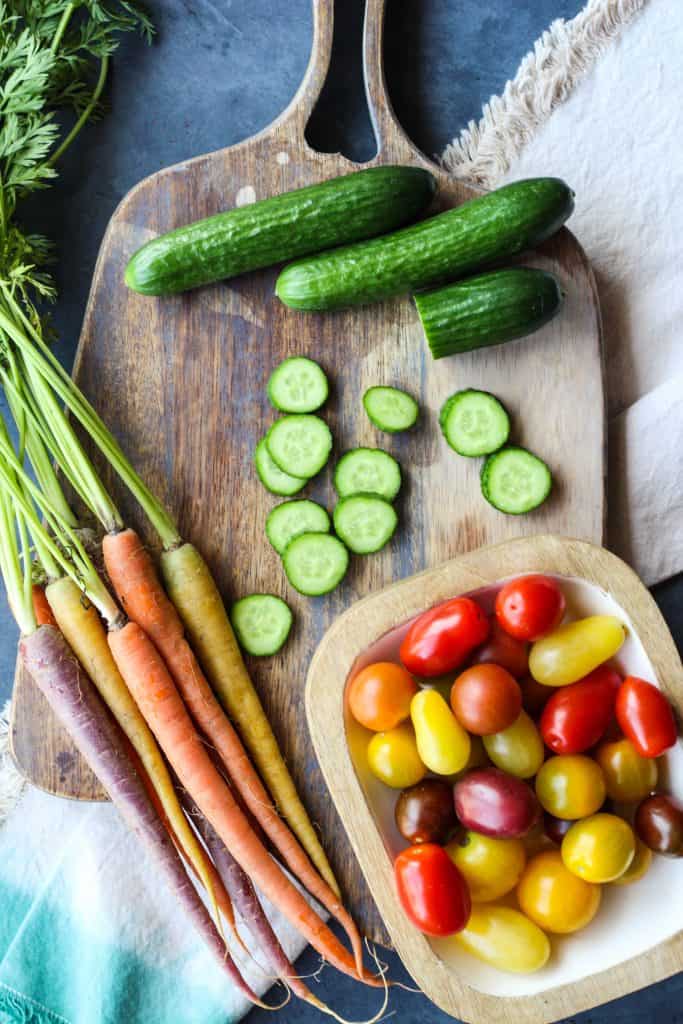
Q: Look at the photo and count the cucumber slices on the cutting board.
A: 11